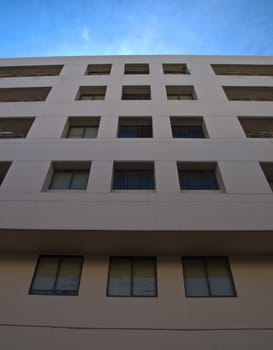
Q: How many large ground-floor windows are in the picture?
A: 3